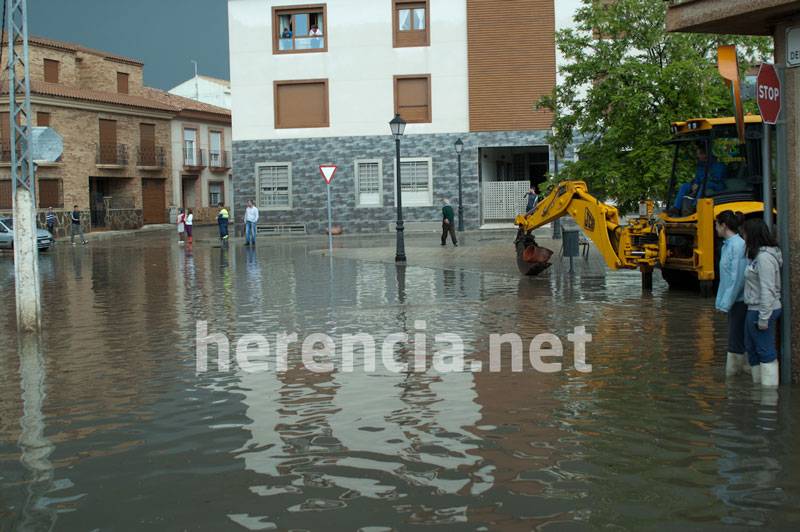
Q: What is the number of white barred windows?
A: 3